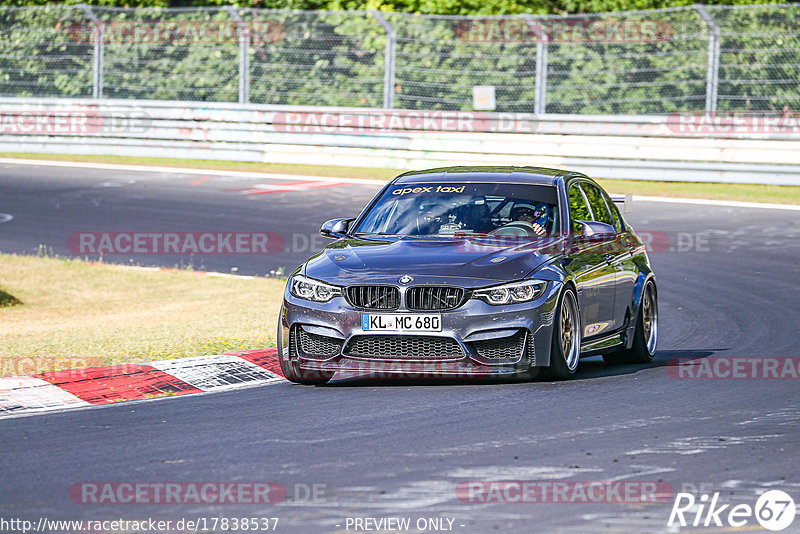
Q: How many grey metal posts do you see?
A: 5